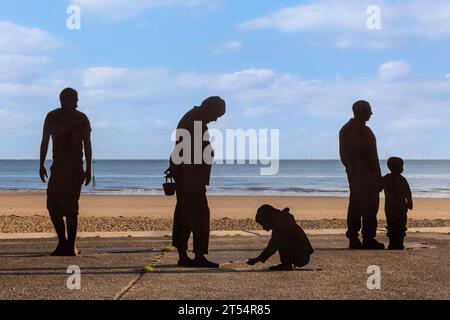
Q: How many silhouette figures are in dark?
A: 5